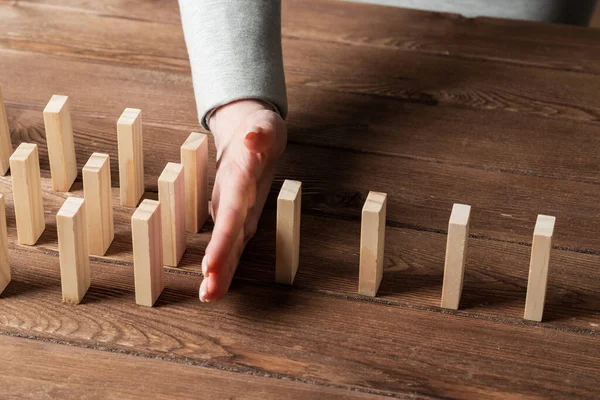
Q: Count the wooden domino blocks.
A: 14